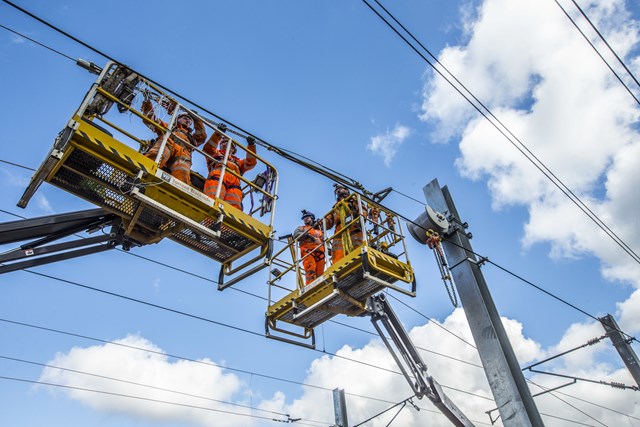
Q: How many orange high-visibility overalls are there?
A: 4